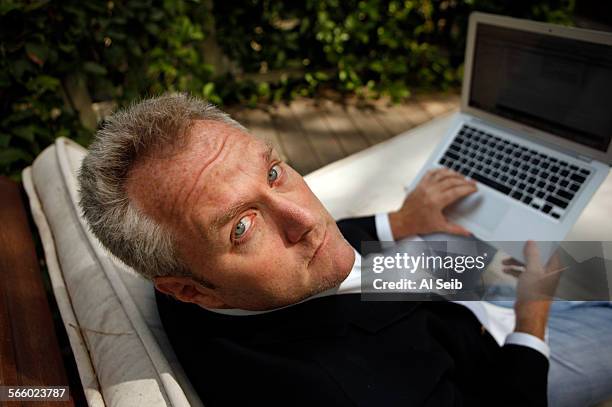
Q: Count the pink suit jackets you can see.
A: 0